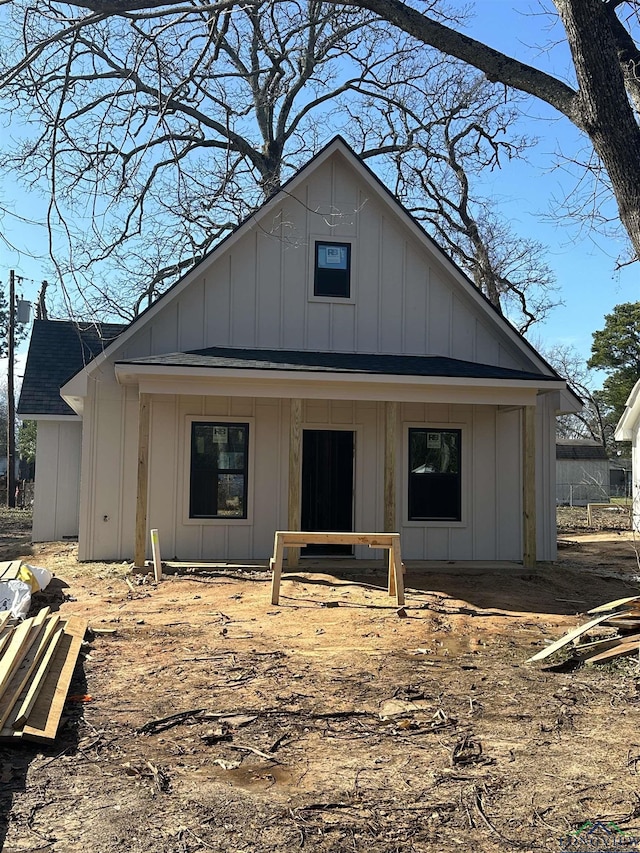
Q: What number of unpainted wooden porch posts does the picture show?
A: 4